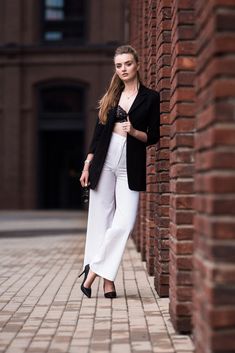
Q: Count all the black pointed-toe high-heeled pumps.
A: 2